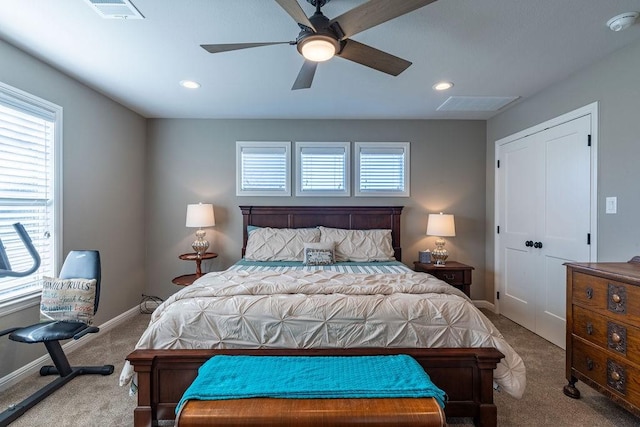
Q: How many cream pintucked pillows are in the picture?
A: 2